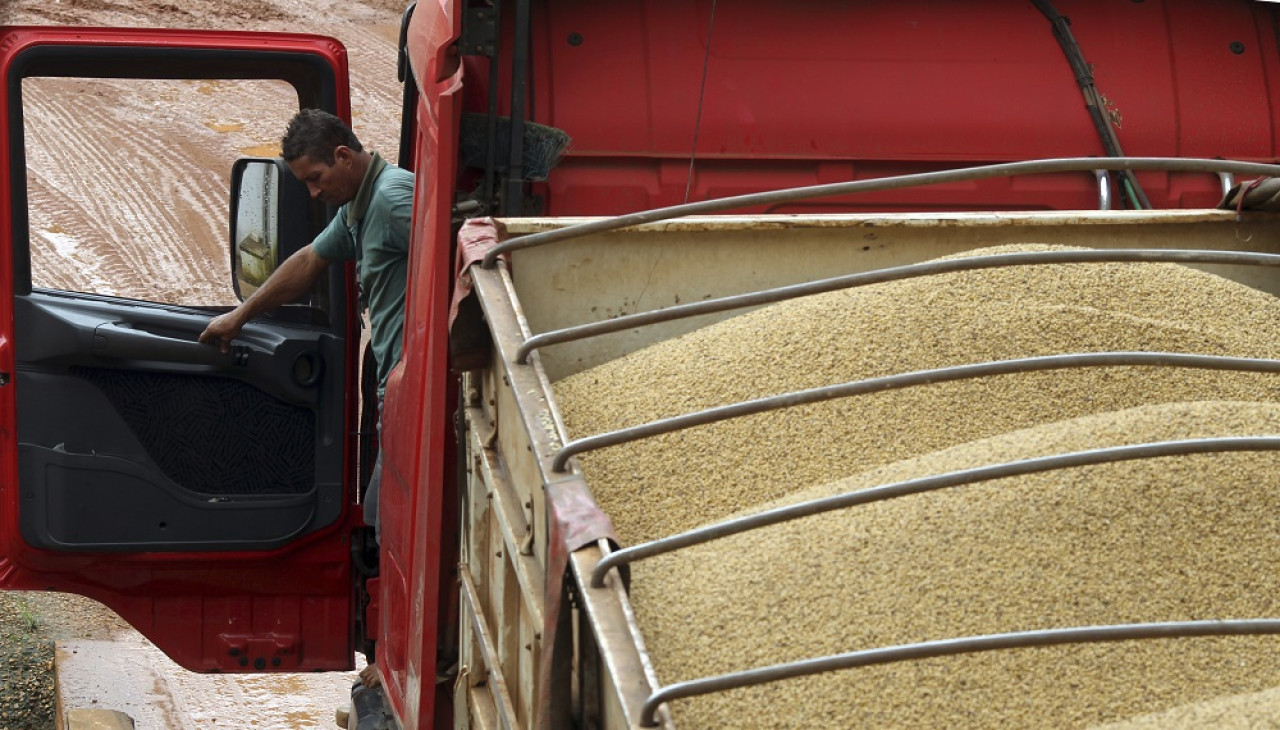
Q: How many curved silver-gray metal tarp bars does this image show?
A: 5